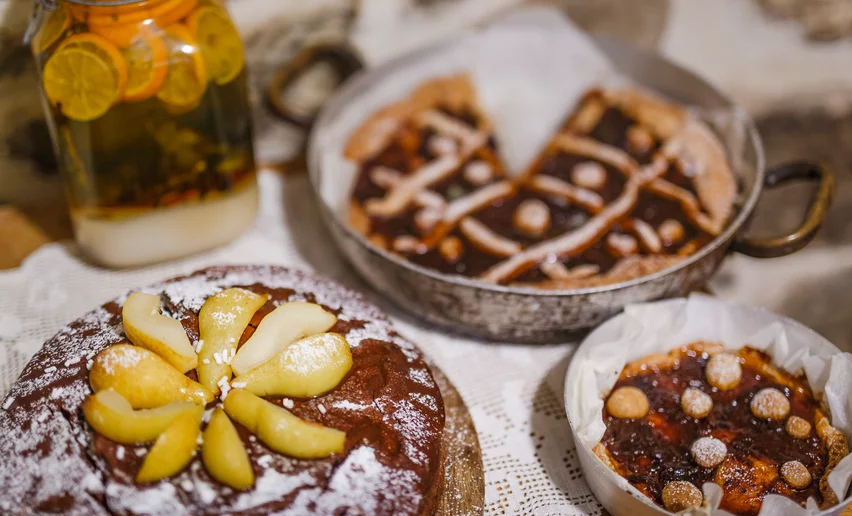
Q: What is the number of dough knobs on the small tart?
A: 8